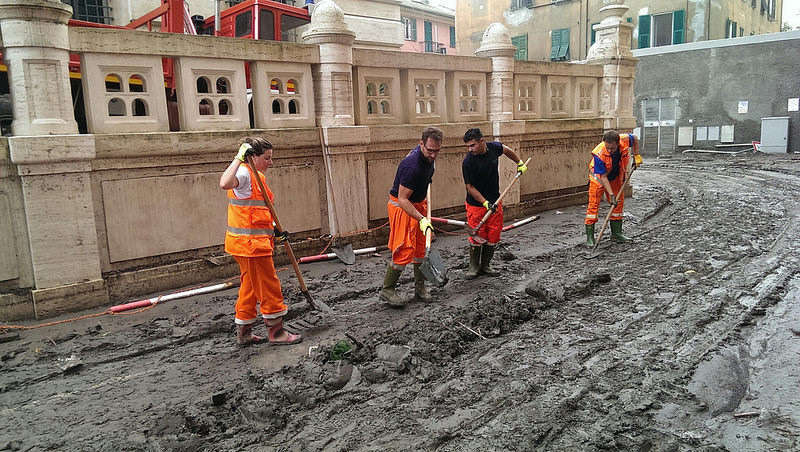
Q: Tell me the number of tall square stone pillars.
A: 4